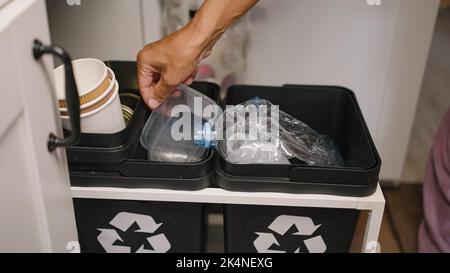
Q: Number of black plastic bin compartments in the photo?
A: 3